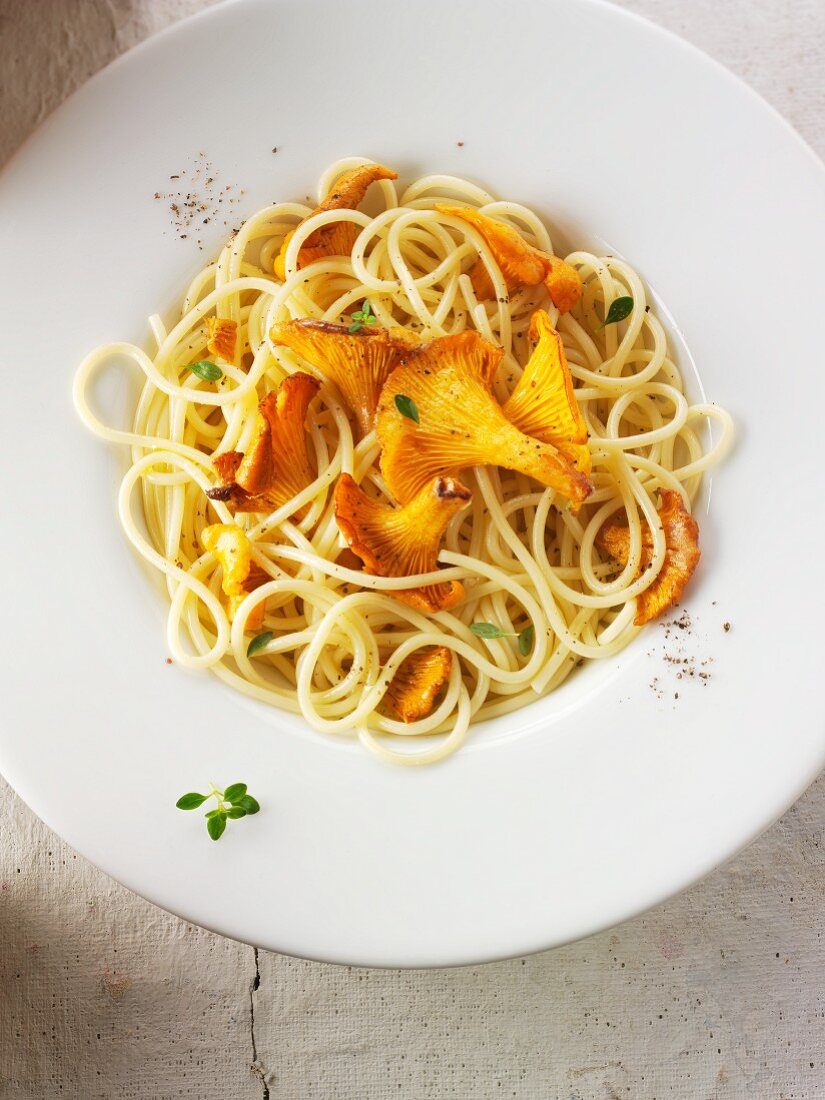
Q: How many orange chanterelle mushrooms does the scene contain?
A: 11